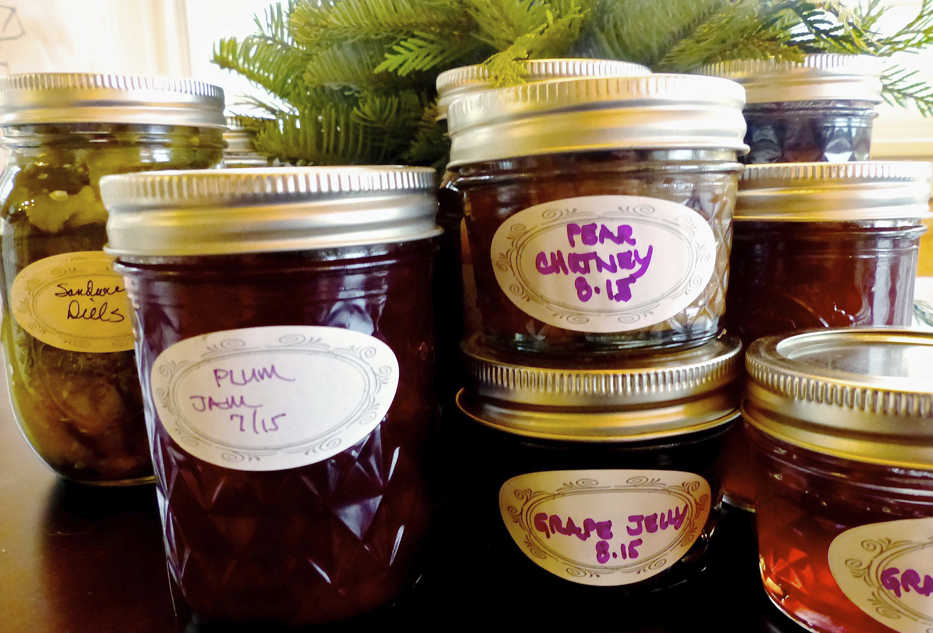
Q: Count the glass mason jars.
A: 9